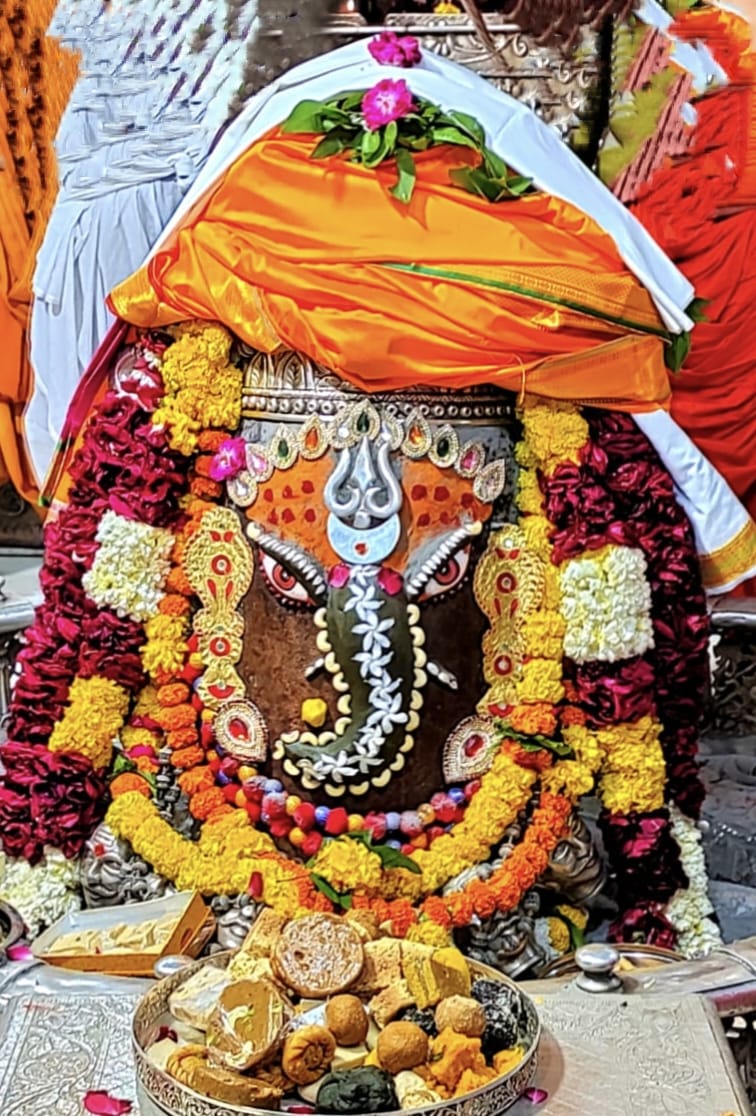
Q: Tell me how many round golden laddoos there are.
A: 3